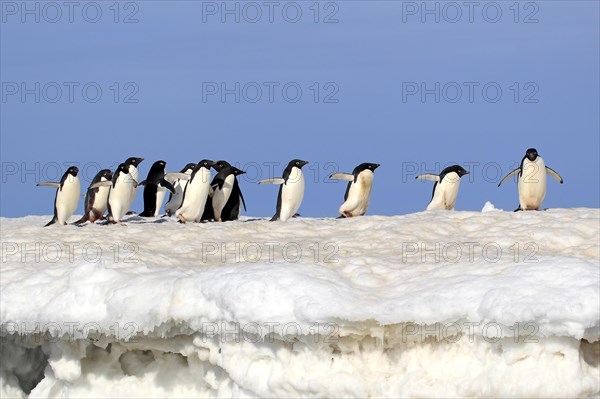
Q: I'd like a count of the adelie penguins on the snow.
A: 13